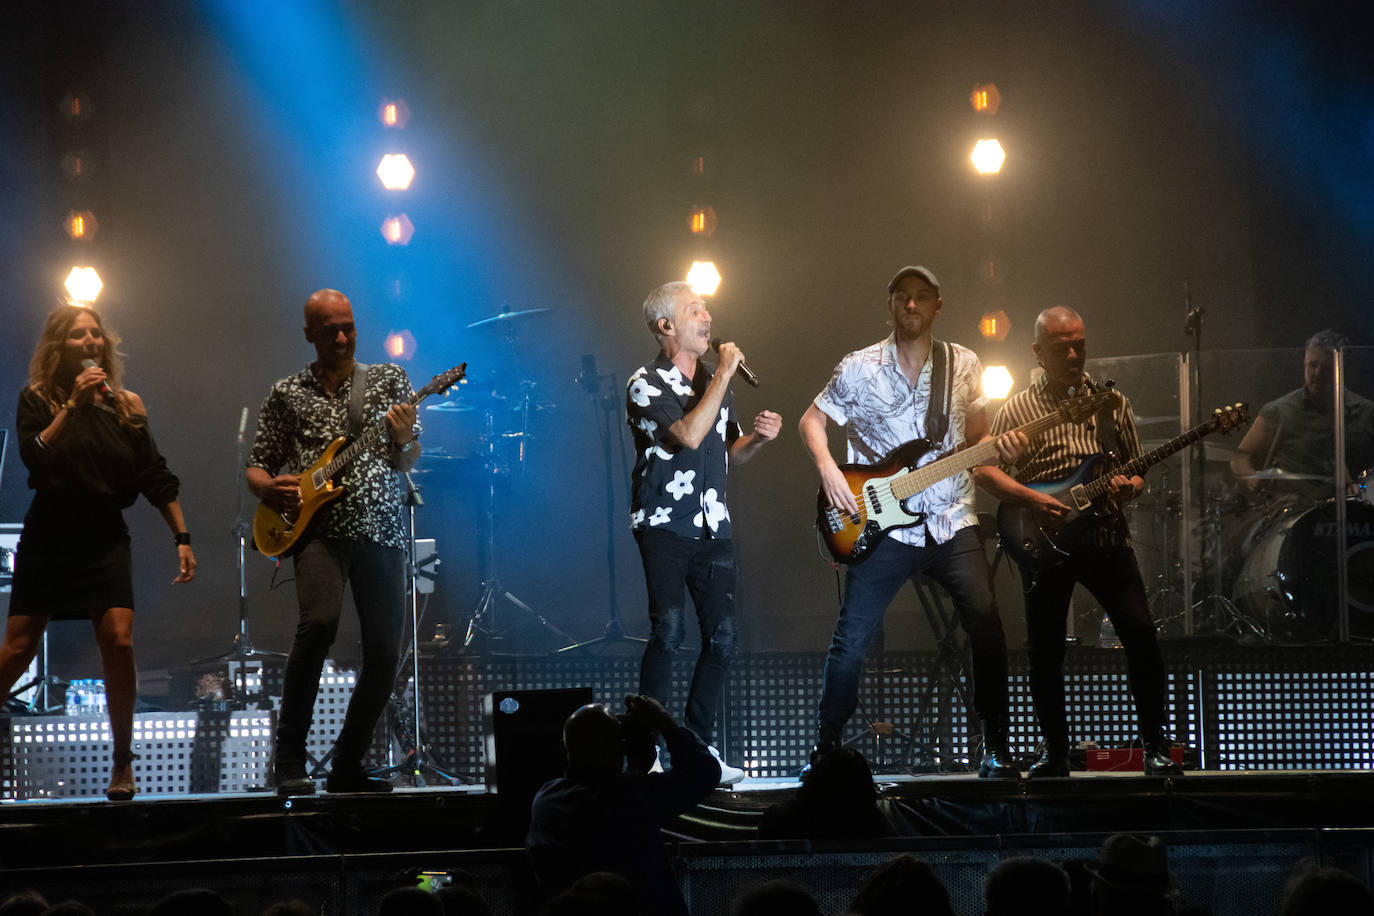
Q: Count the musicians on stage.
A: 6